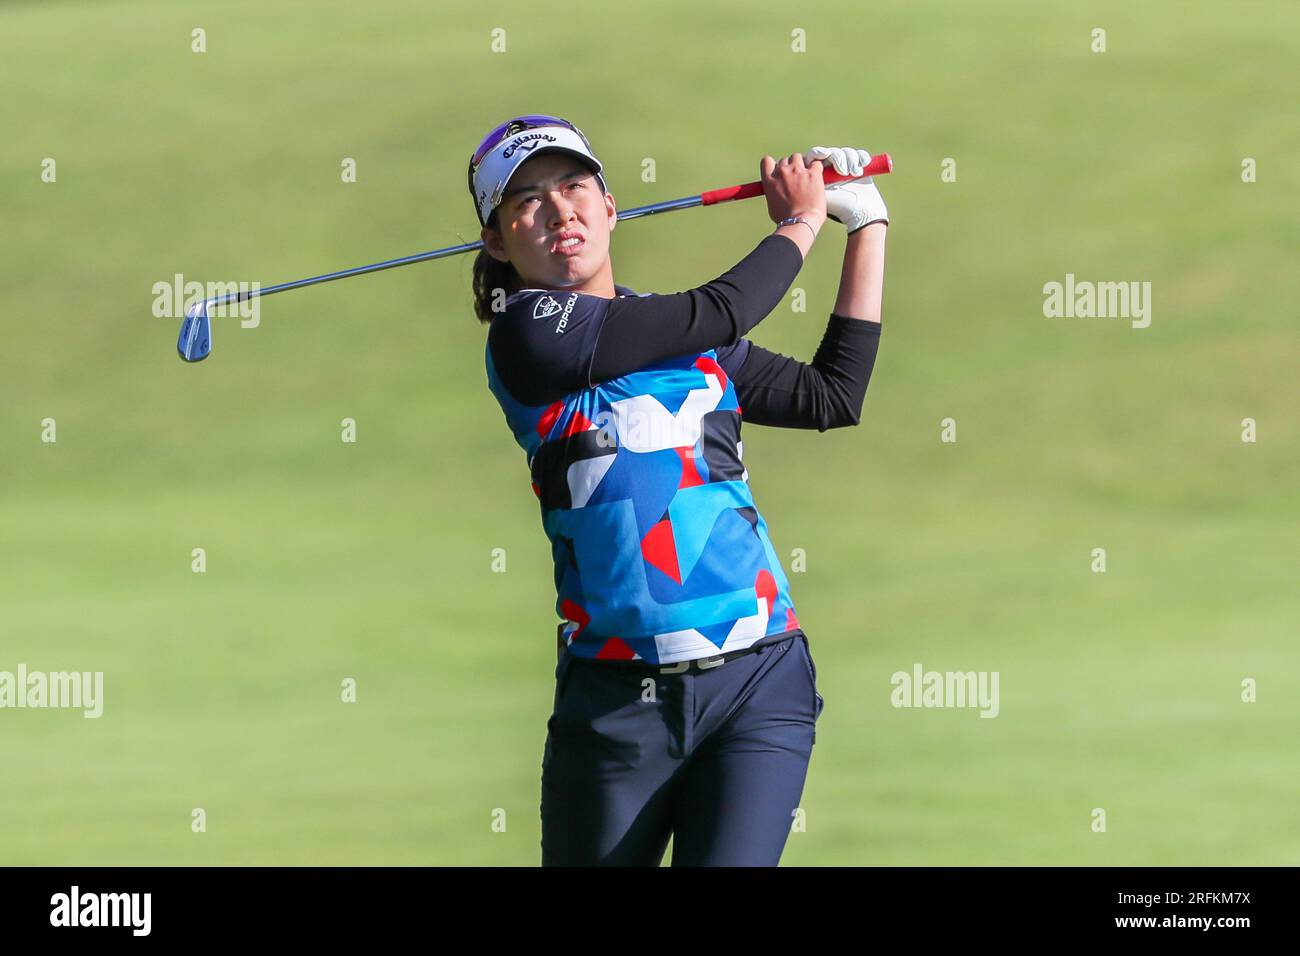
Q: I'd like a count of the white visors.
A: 1